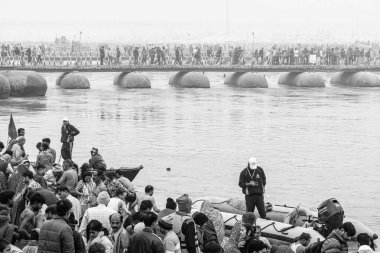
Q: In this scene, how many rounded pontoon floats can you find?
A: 8